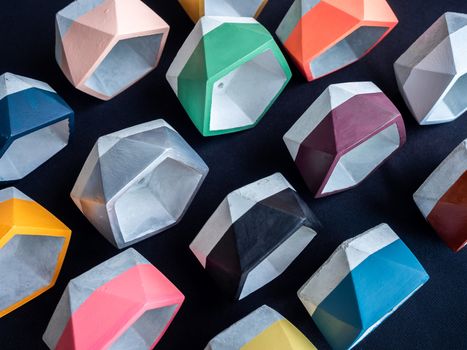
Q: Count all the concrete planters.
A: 14